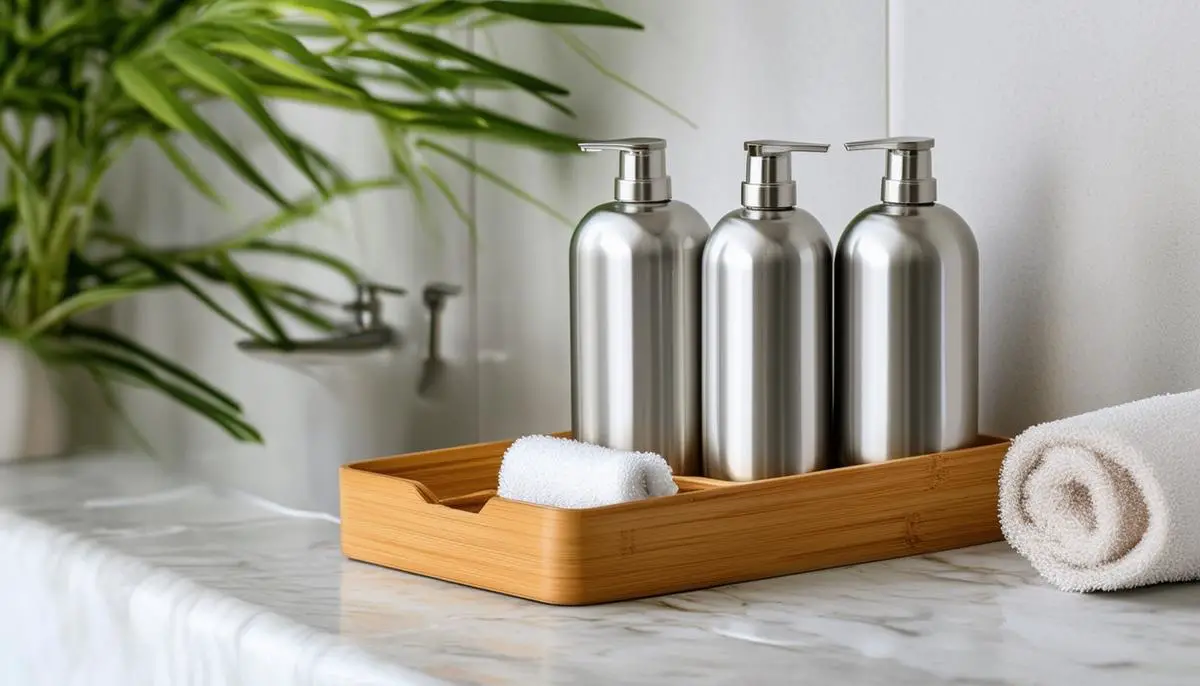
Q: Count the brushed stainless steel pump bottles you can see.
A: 3